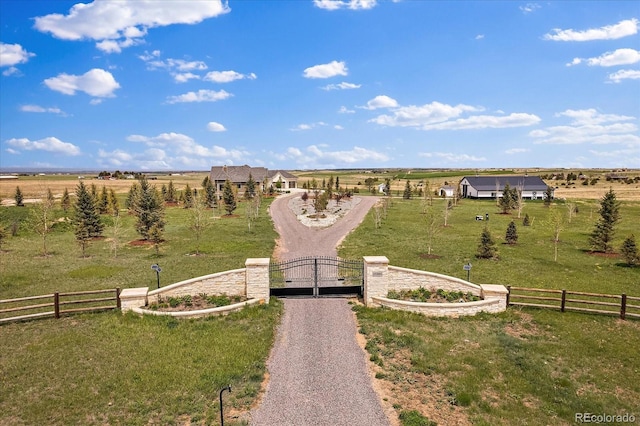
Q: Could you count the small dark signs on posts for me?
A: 2